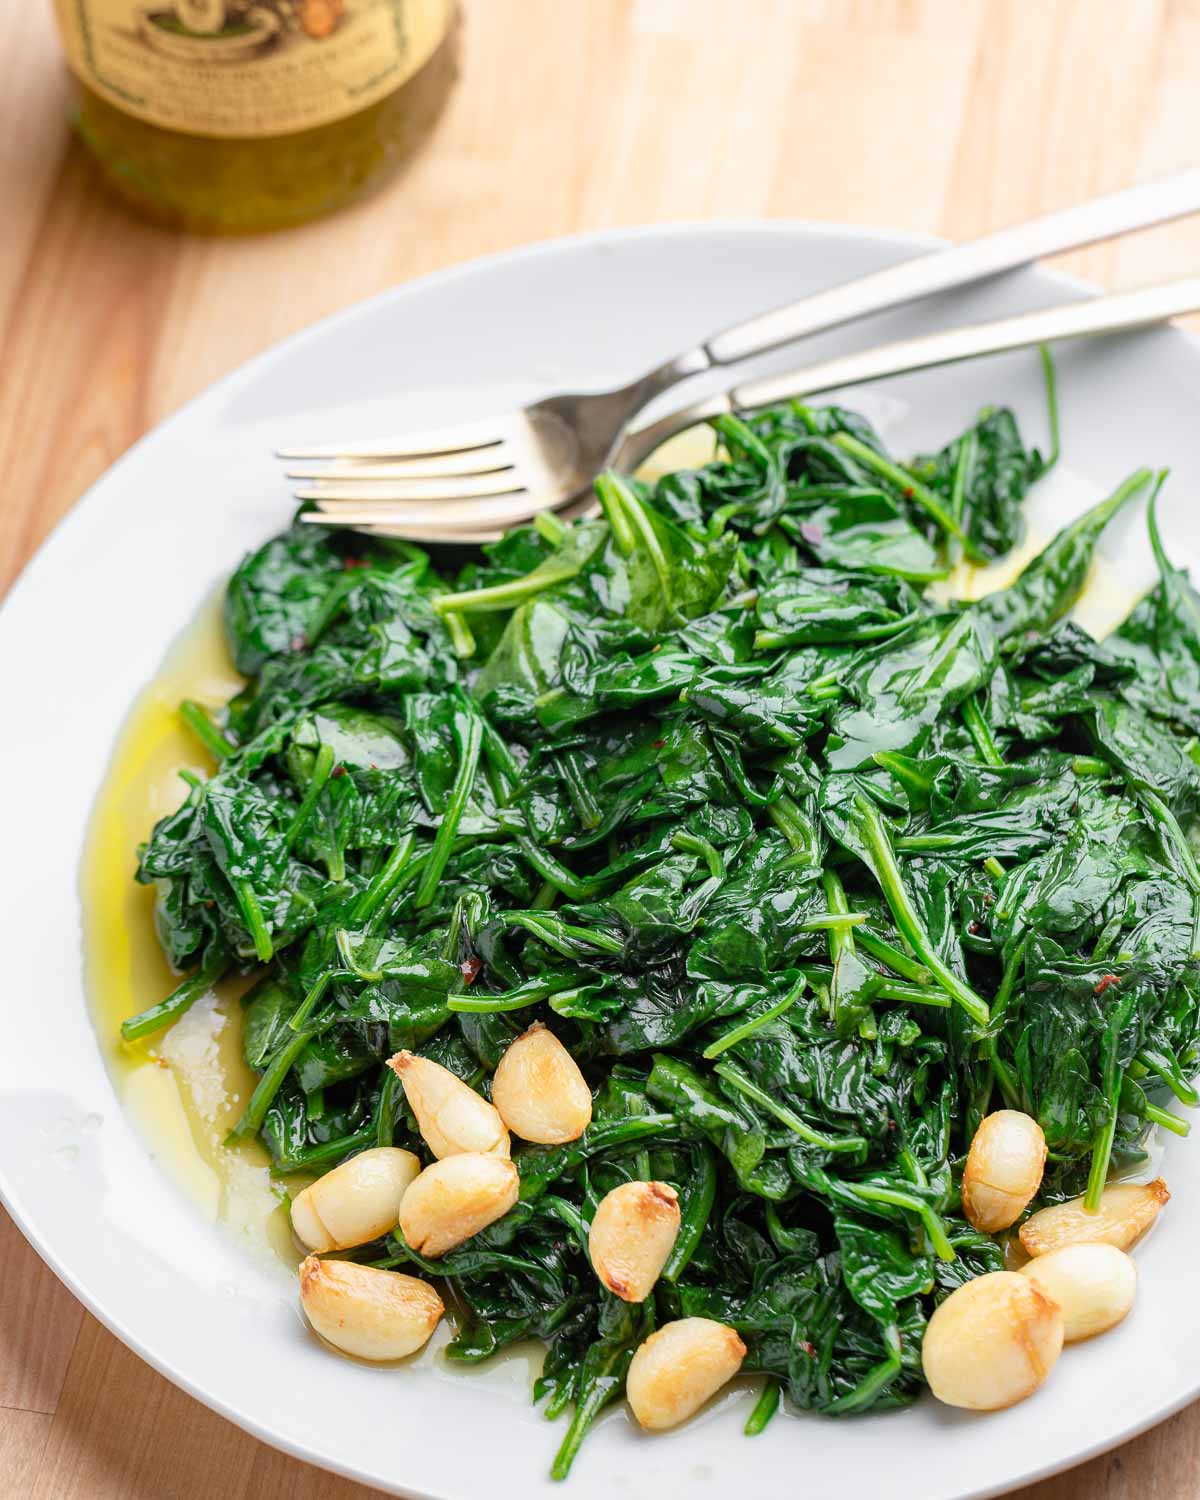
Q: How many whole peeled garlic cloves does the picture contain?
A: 11